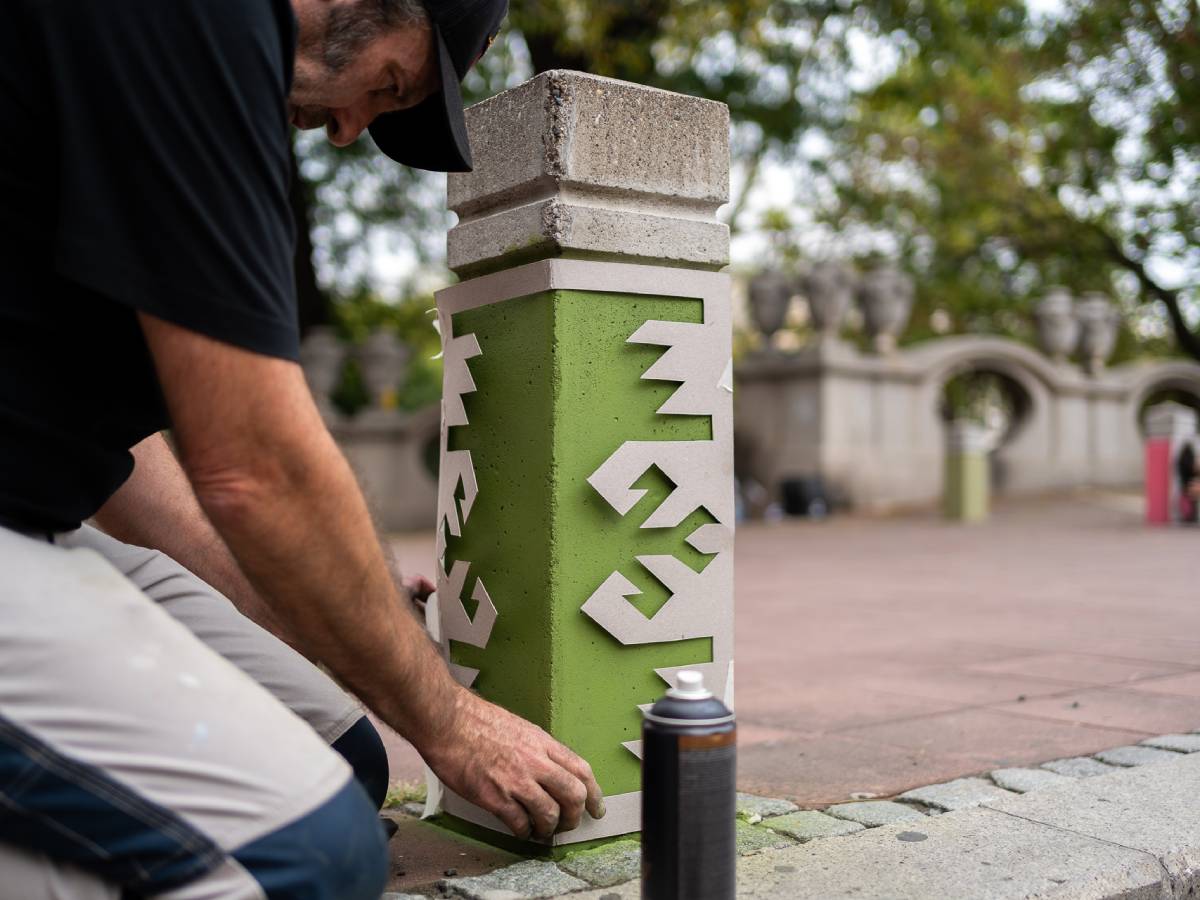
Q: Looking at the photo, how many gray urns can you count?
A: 7